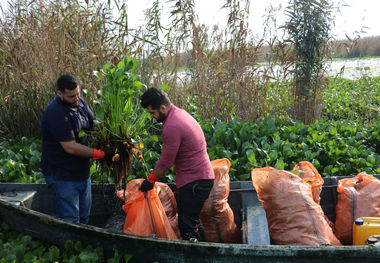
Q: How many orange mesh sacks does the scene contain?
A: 6